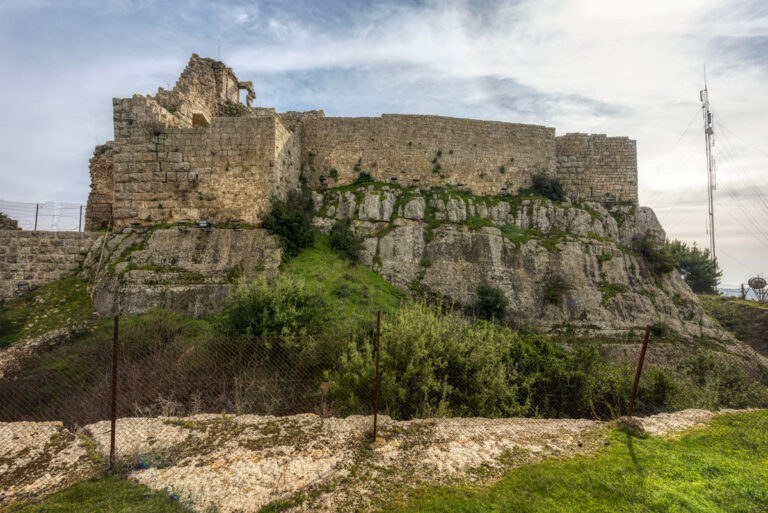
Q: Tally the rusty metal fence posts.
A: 3